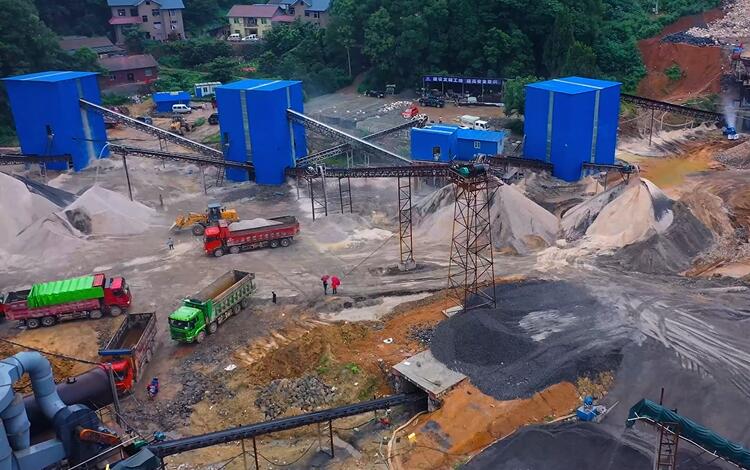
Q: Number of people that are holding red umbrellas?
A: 2